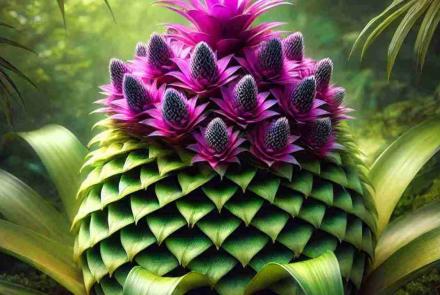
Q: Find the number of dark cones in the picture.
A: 15